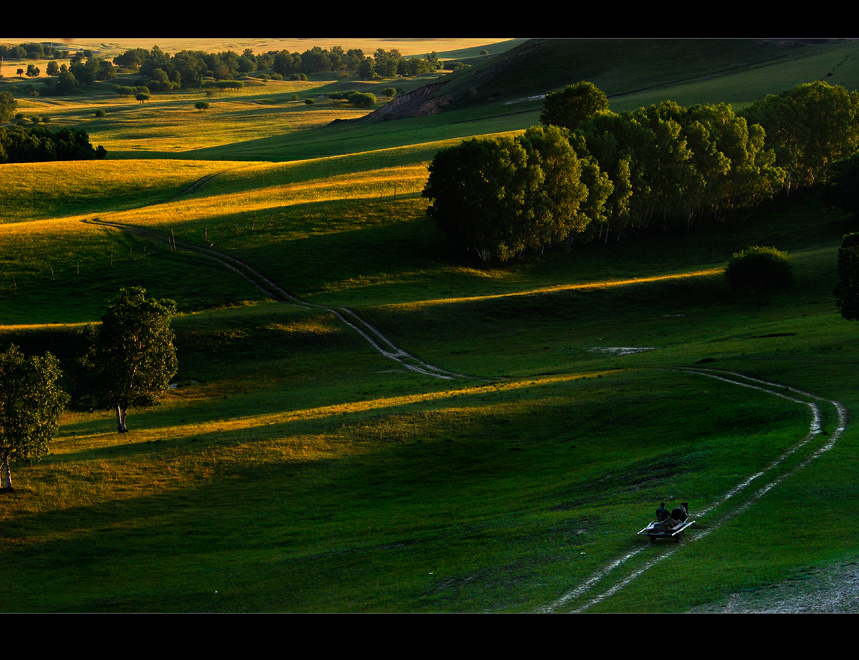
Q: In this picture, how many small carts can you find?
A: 1